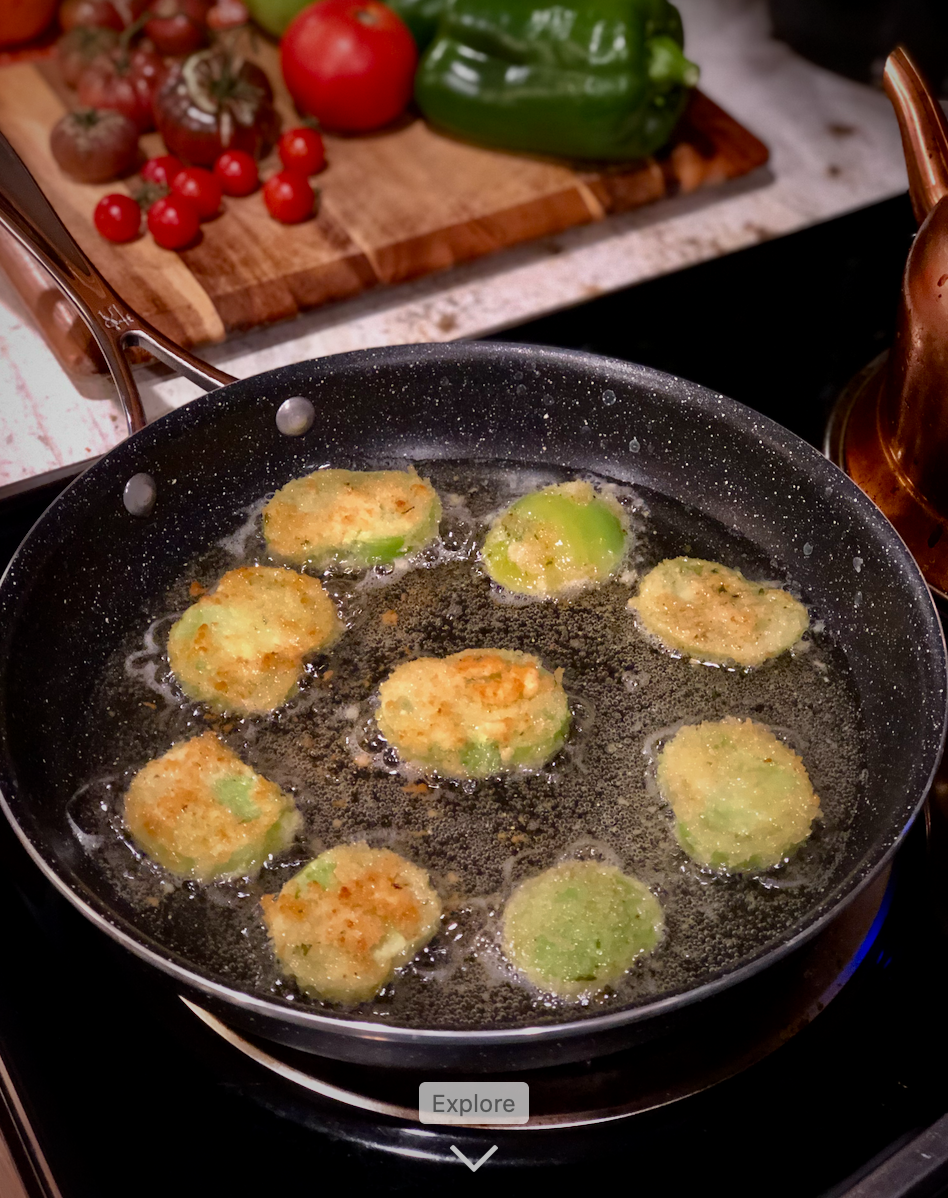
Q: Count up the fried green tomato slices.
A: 9